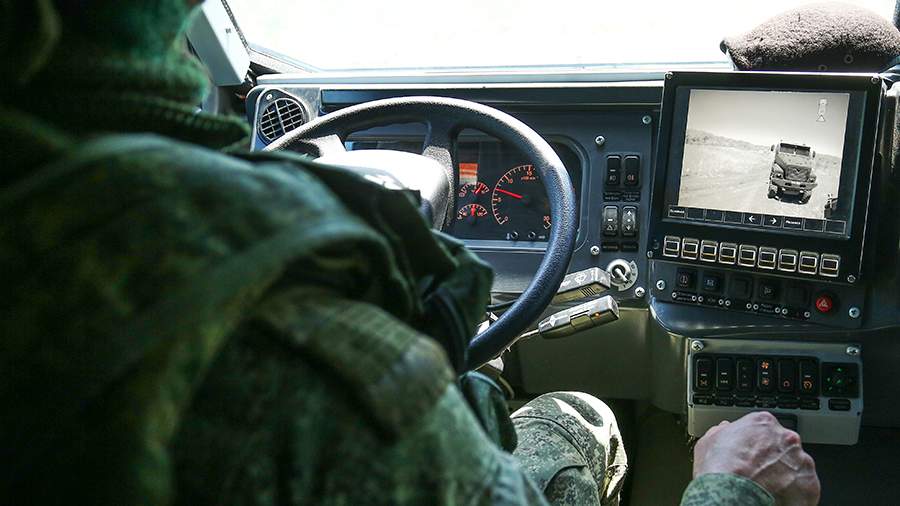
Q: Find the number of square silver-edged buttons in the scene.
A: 9